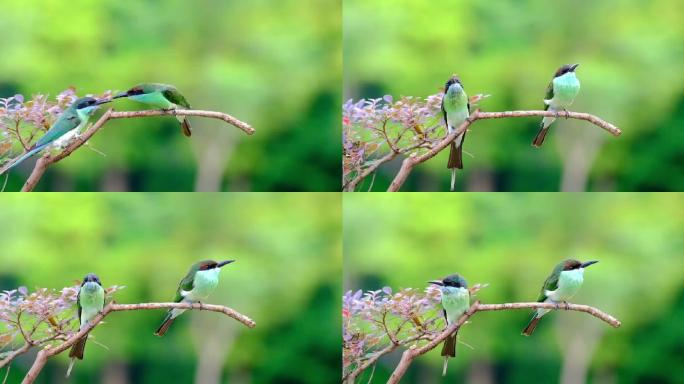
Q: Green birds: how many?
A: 8